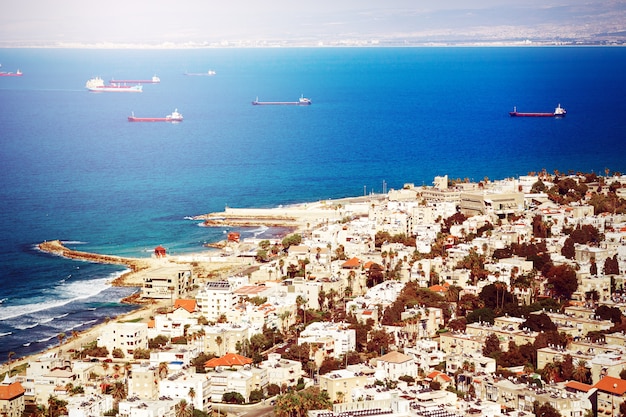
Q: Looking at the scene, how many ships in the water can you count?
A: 7